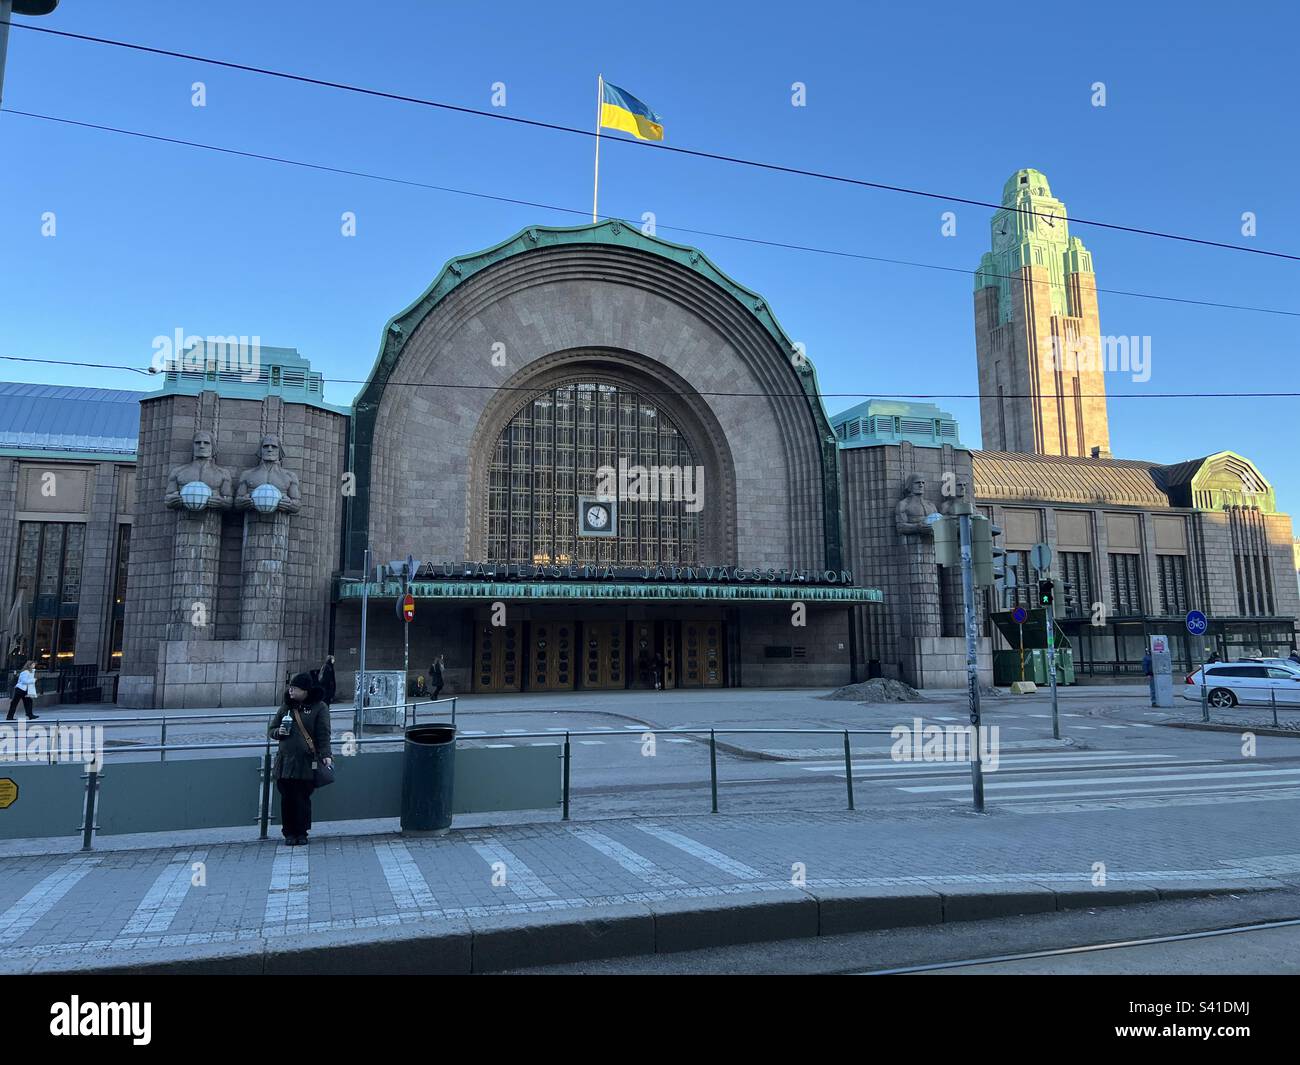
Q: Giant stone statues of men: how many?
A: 4